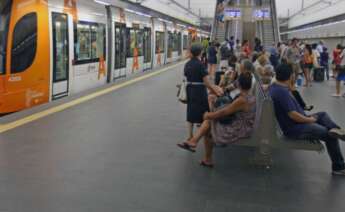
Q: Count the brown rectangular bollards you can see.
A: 0